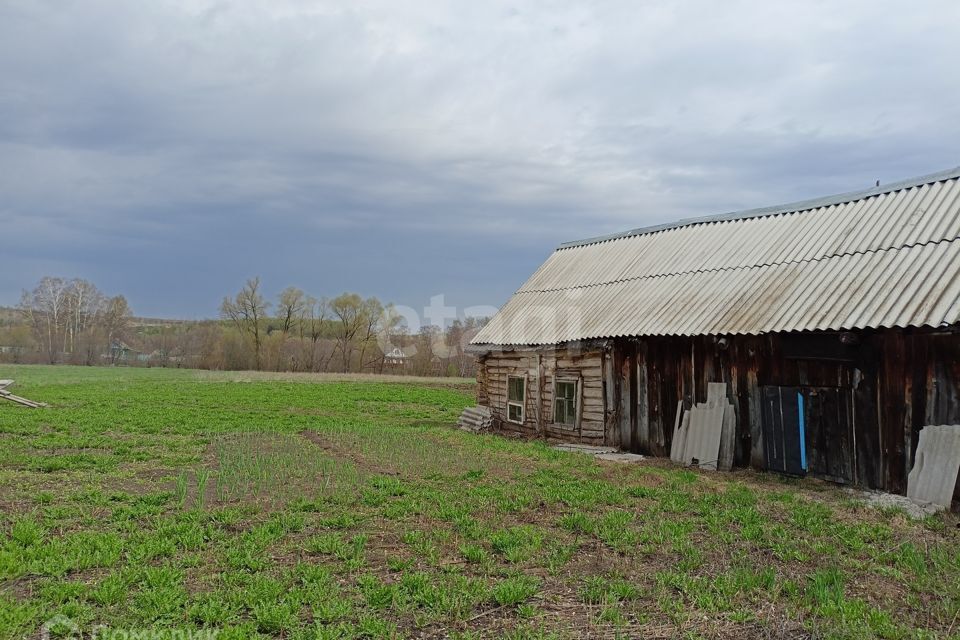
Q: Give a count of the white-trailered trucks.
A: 0